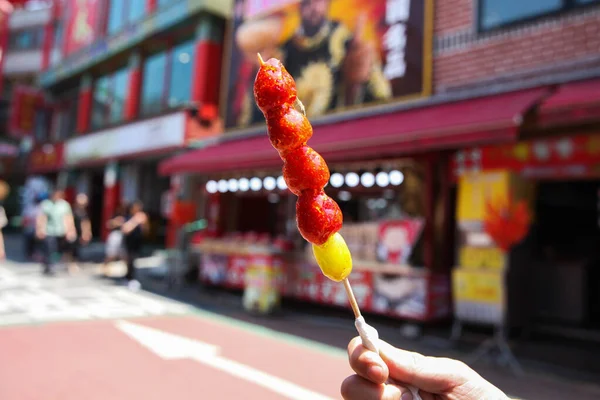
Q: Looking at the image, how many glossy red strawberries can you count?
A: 4